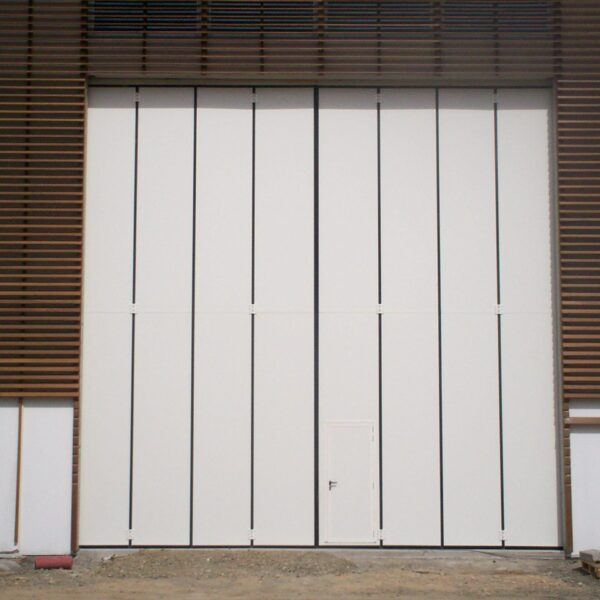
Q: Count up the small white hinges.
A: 12